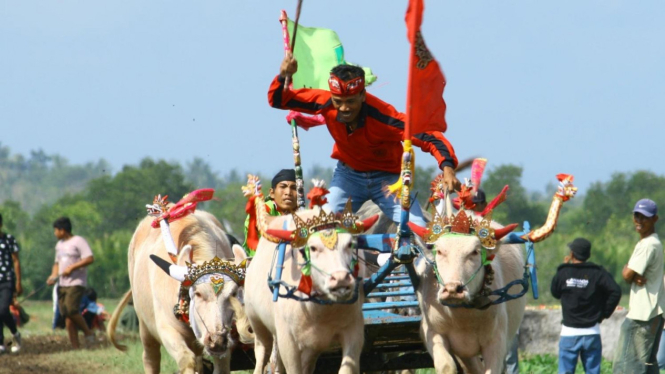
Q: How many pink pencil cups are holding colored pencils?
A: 0